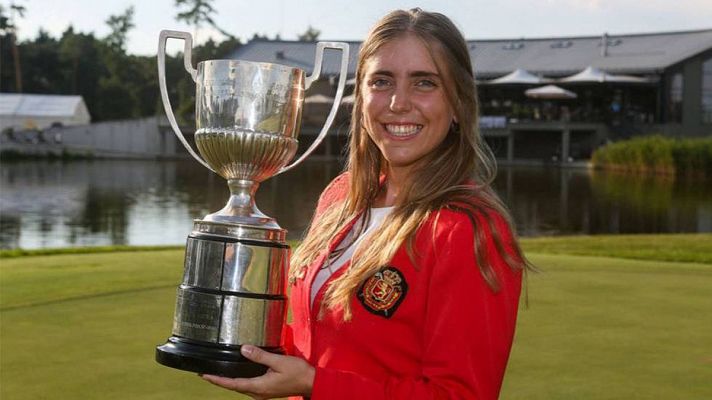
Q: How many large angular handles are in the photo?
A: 2